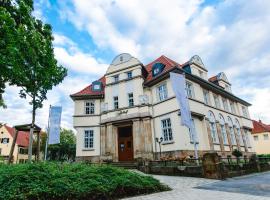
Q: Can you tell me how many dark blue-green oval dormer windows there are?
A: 2